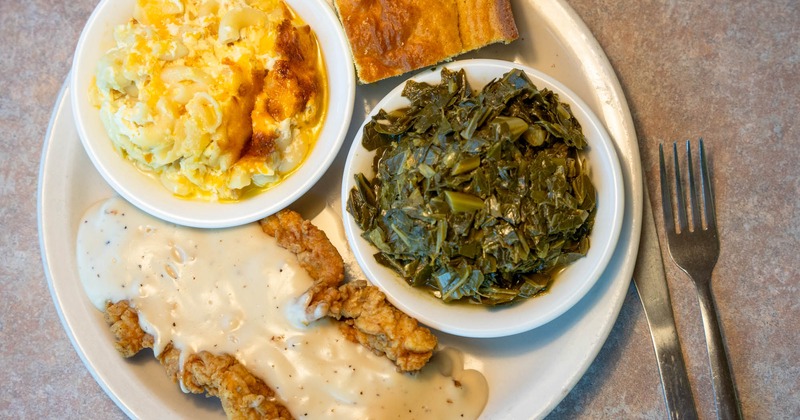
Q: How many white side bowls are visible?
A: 2